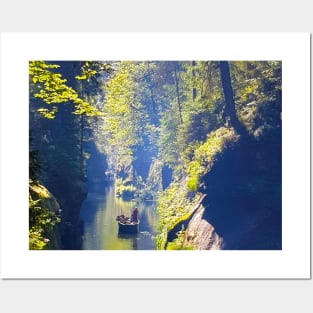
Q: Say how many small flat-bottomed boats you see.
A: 1